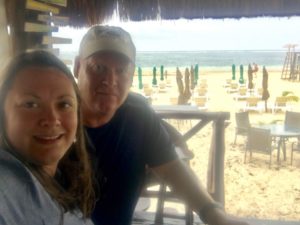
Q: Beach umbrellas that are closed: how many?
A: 11